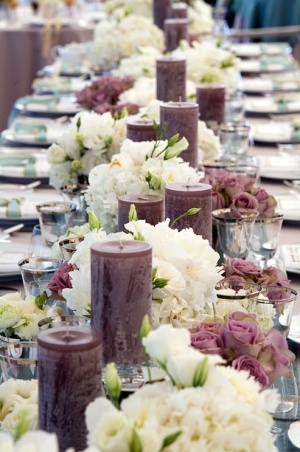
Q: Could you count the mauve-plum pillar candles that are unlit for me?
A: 11